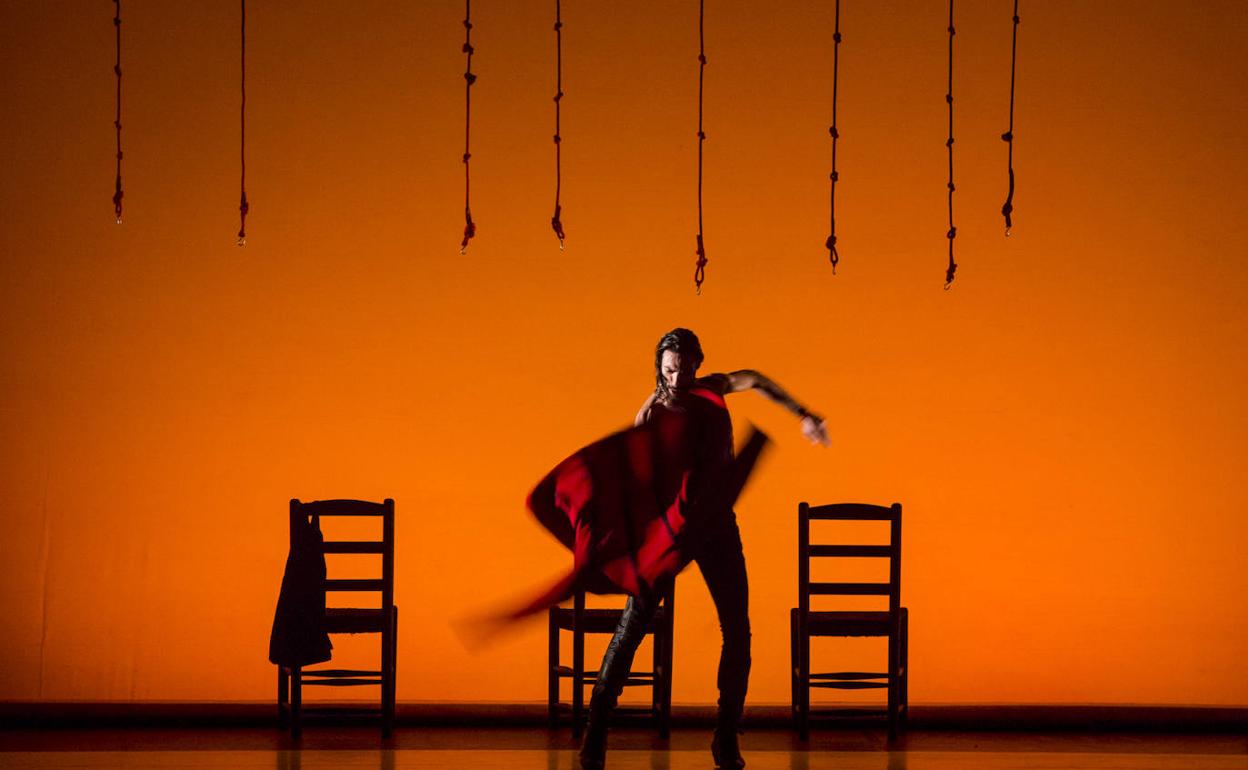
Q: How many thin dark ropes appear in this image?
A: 8